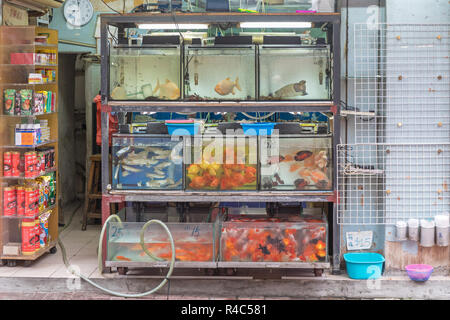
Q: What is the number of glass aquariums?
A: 8